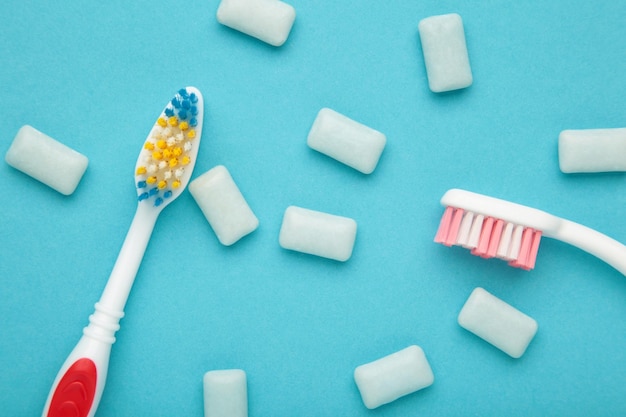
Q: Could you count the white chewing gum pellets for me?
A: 10